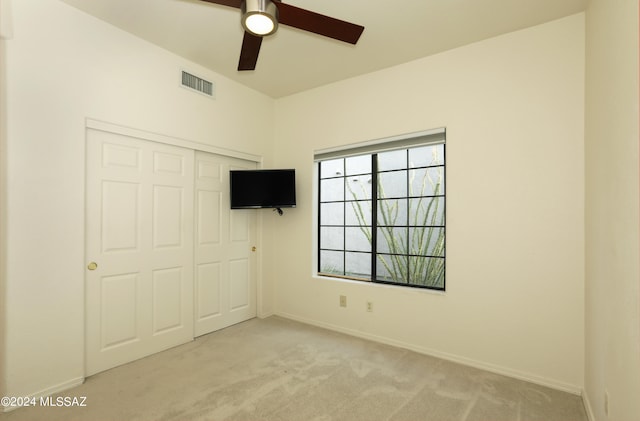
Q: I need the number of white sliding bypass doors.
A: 2